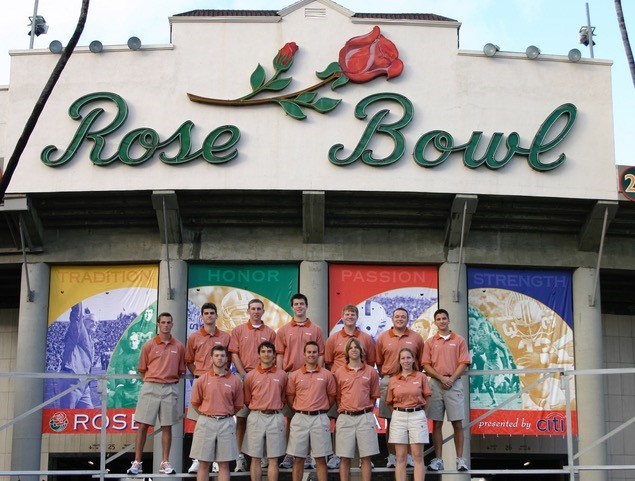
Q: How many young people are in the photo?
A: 12